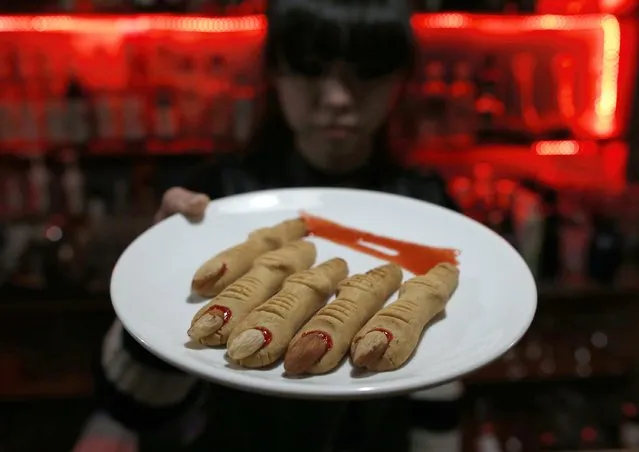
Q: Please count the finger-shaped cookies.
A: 5